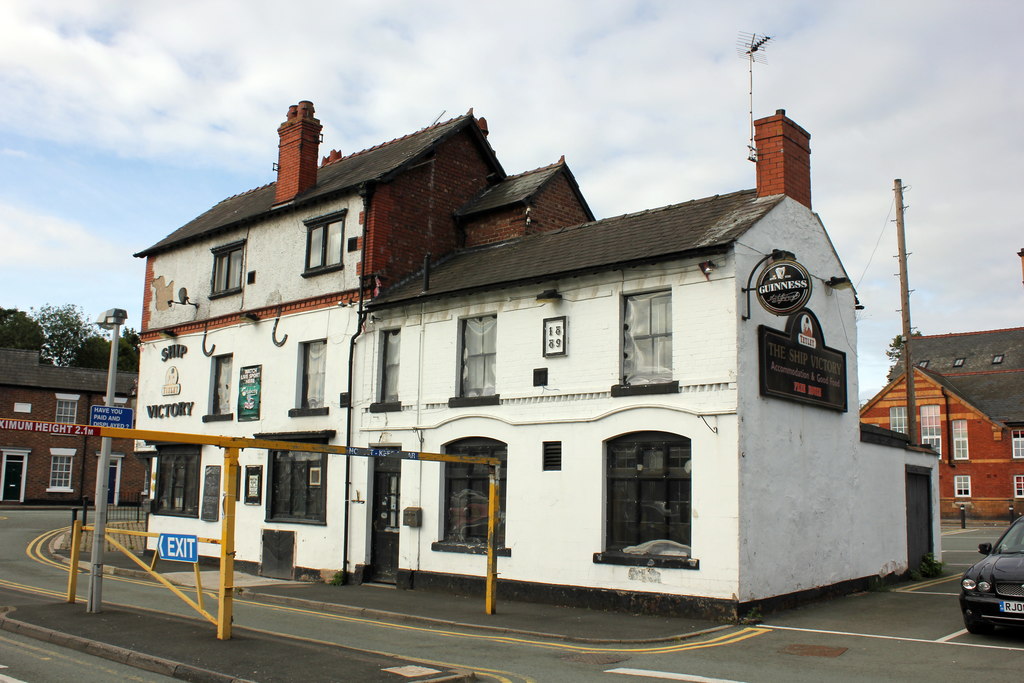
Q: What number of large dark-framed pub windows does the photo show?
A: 4